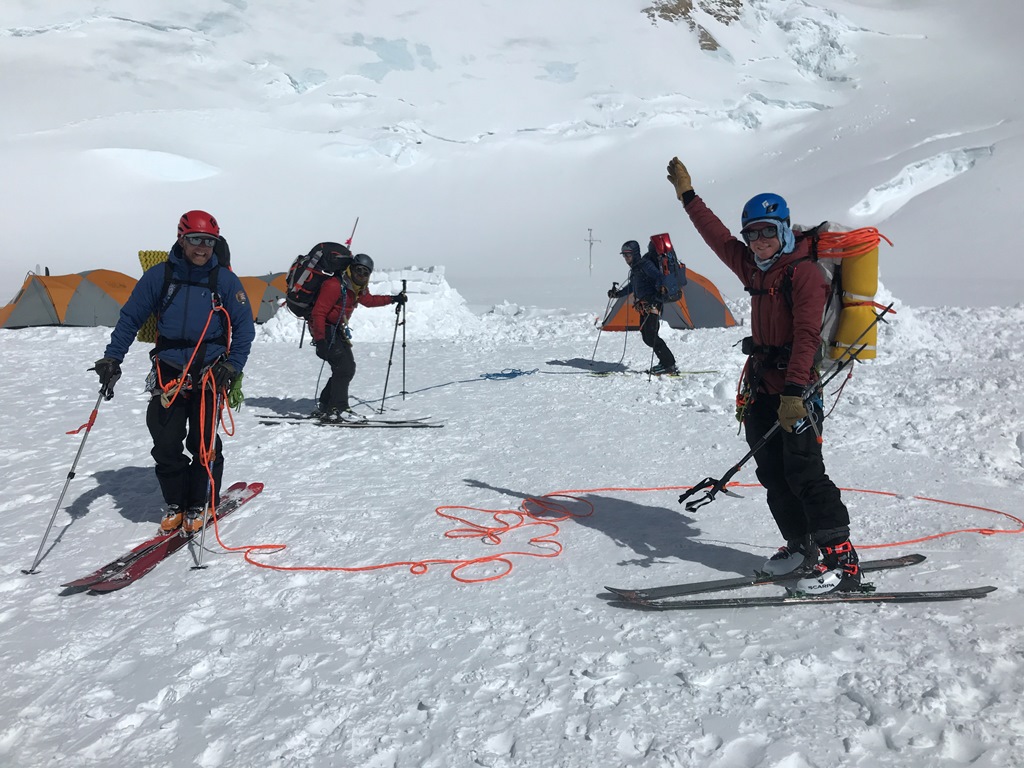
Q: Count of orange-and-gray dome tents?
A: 3